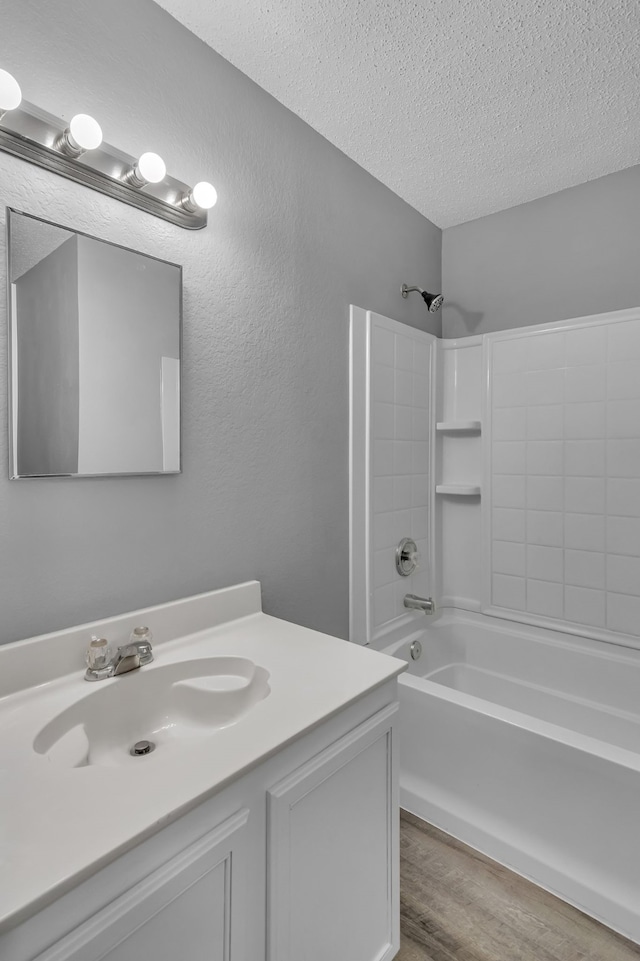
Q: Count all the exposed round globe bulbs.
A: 4